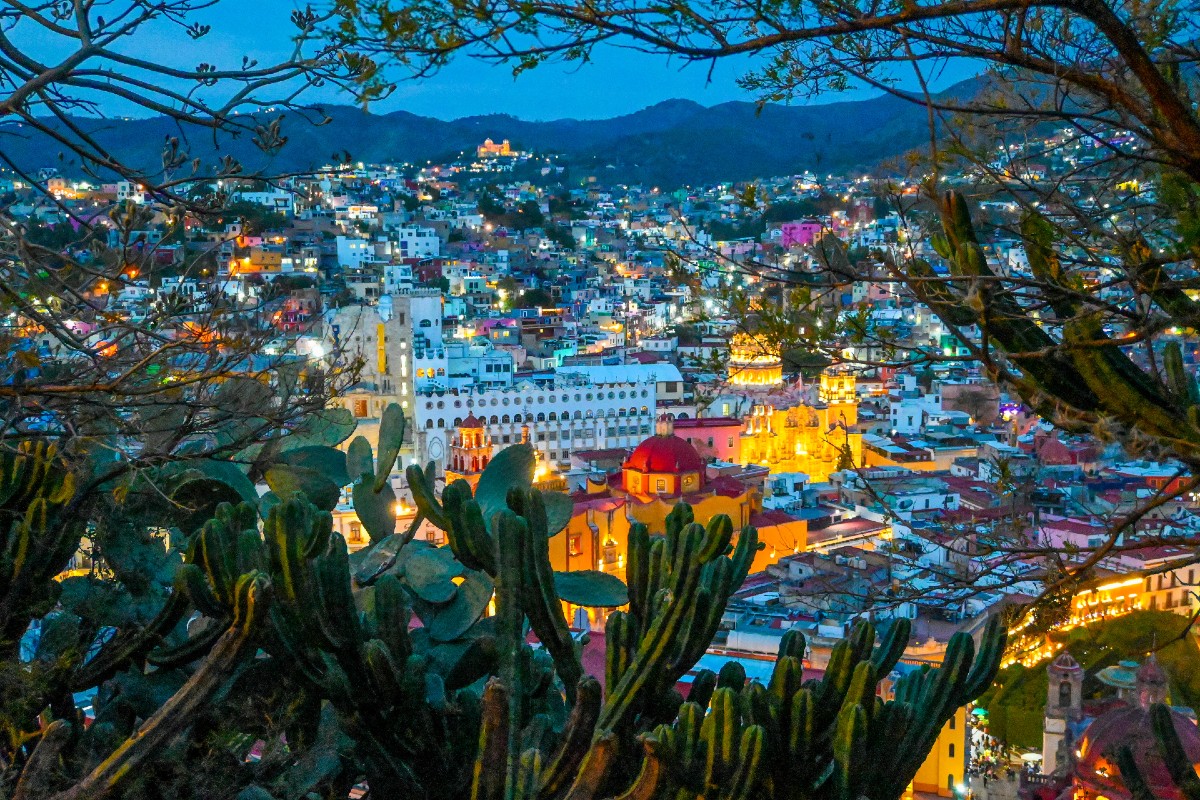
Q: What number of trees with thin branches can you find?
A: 2